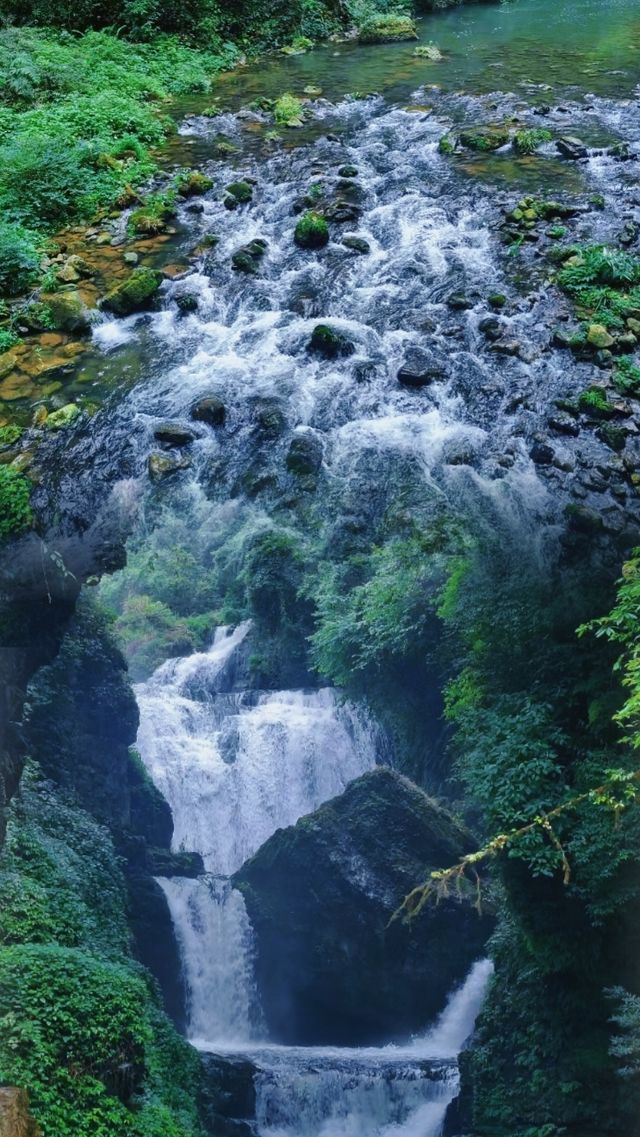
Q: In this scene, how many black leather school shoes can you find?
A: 0